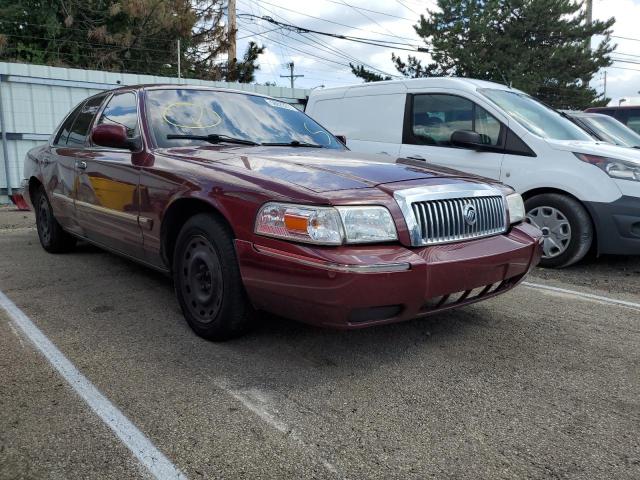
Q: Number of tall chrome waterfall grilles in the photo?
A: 1